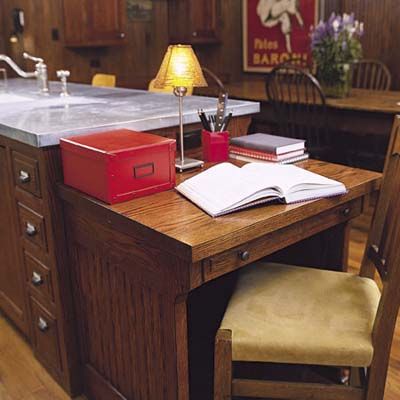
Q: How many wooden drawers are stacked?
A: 4